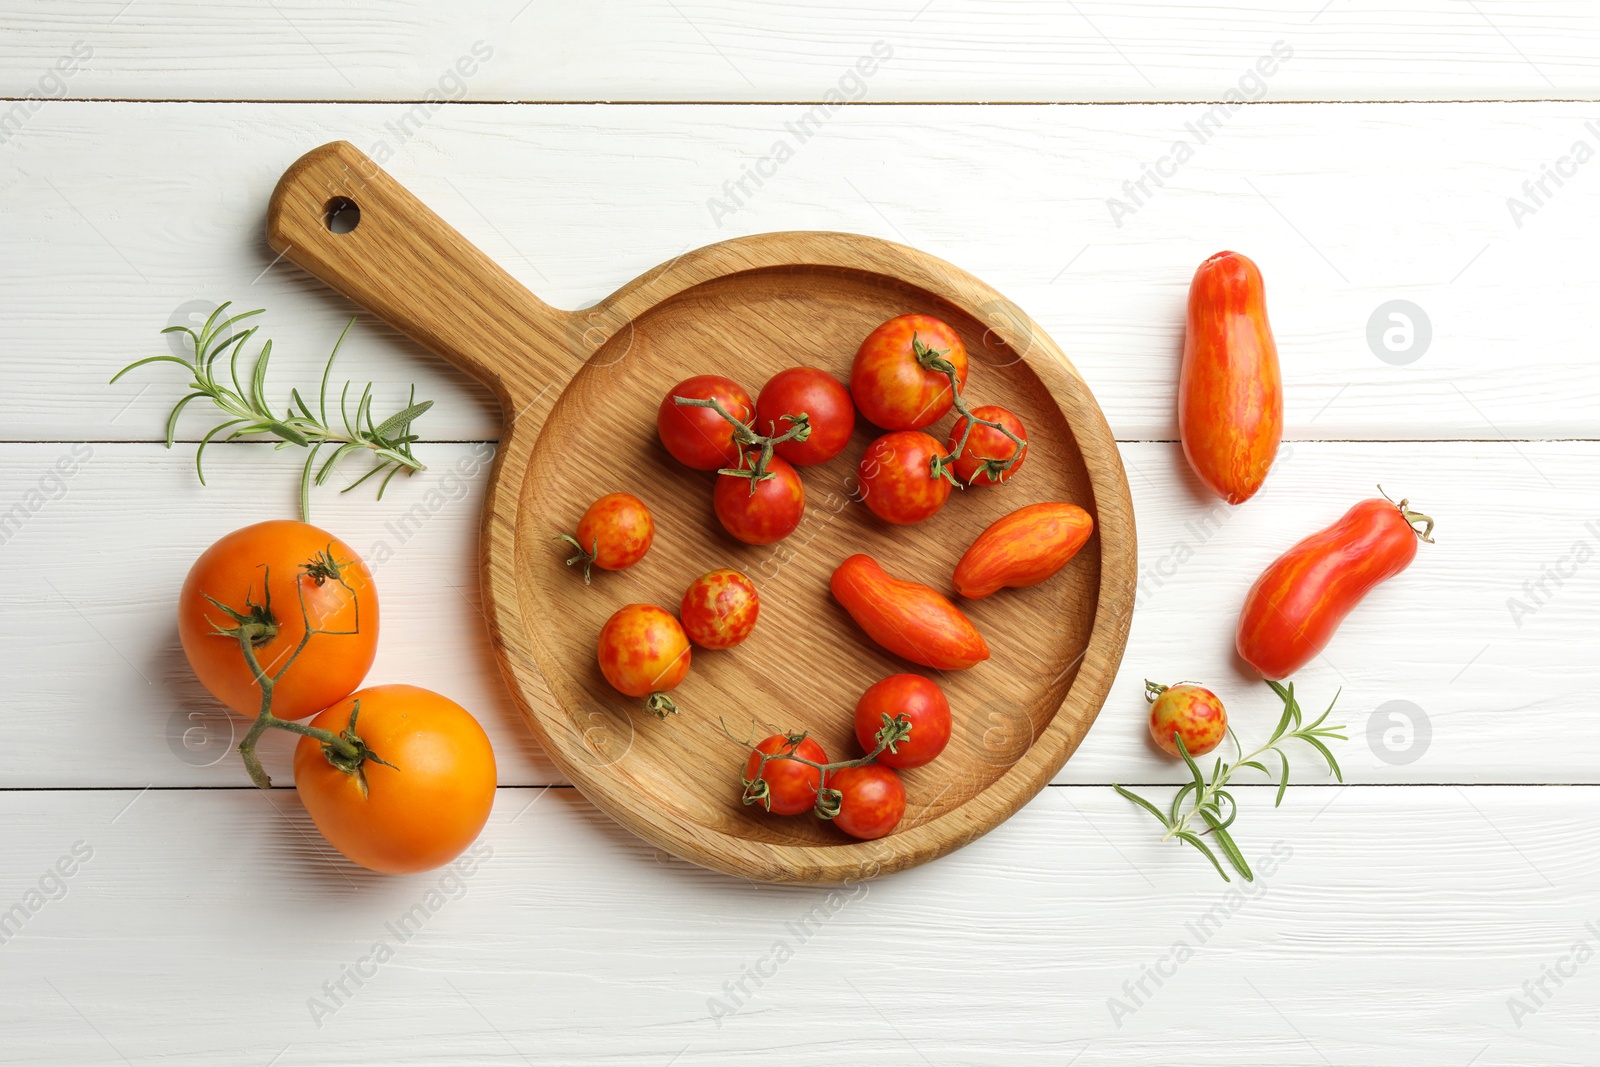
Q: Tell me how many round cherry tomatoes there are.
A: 13